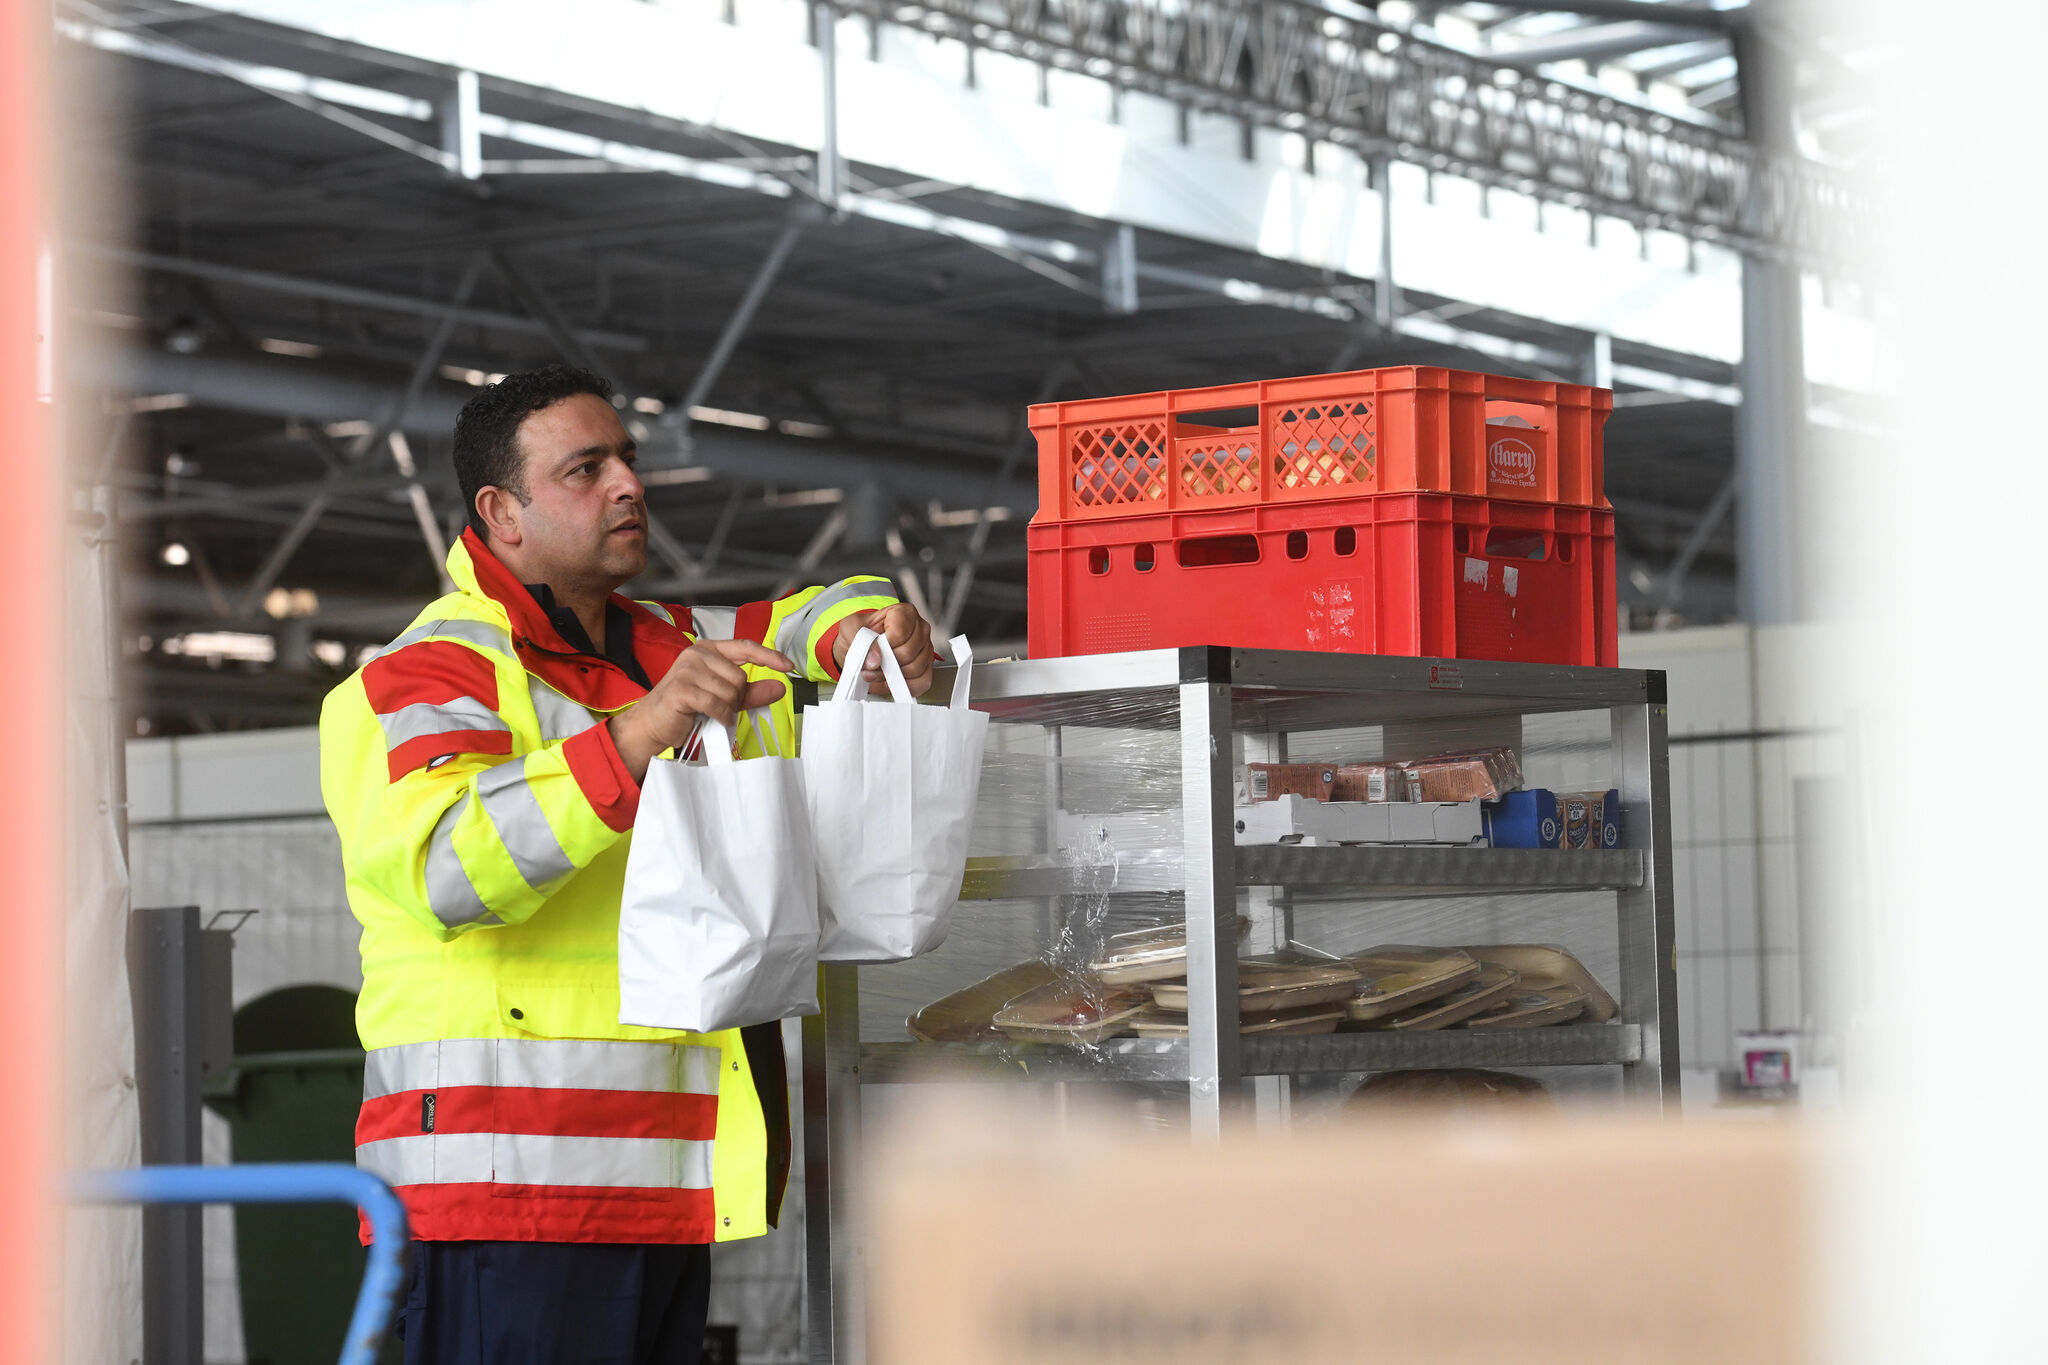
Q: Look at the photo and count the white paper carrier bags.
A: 2